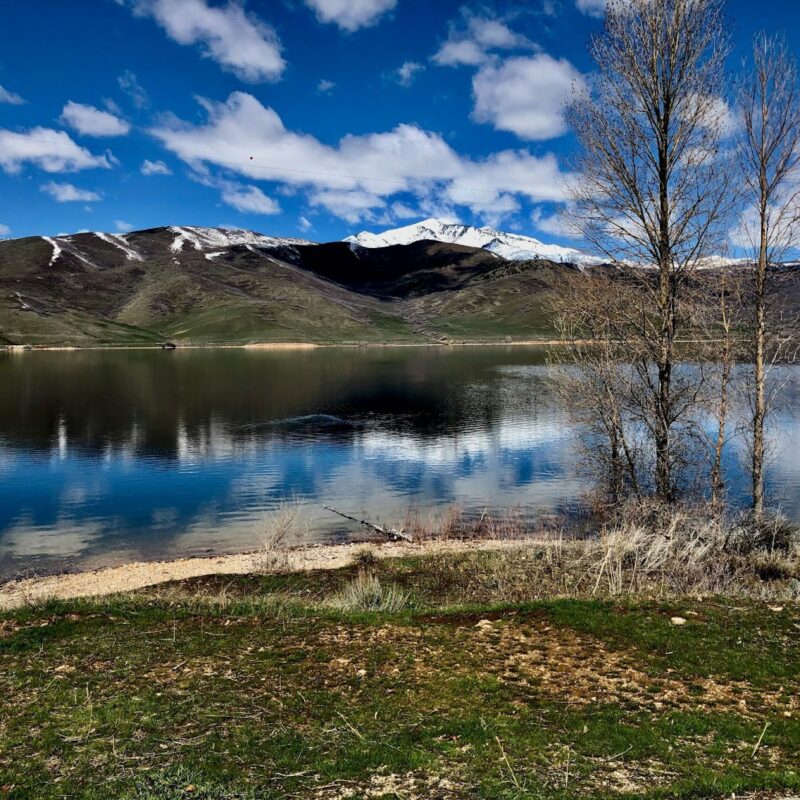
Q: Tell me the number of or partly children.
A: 0